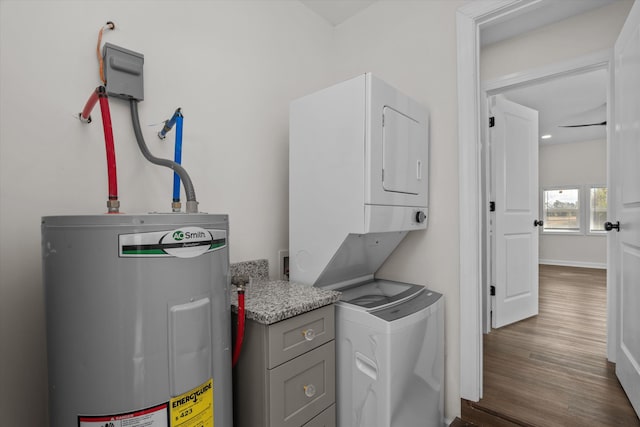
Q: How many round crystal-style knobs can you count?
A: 2